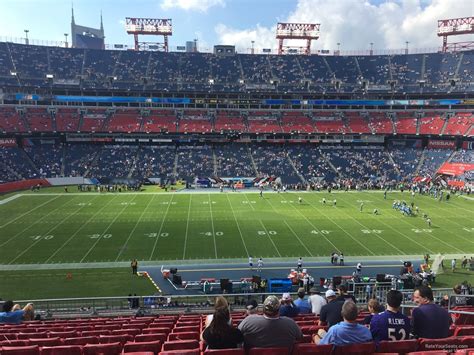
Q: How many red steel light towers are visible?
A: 3